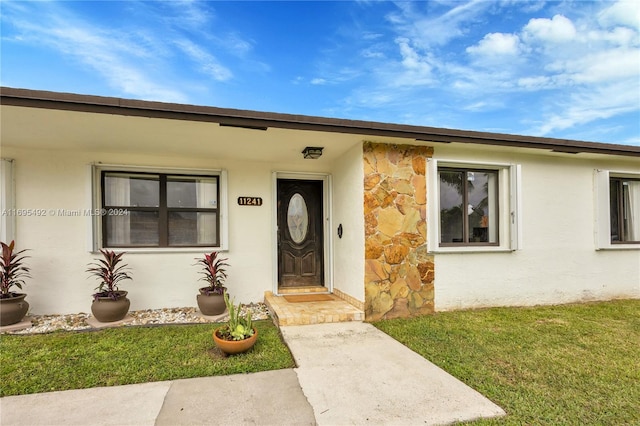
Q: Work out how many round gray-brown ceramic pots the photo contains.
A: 3